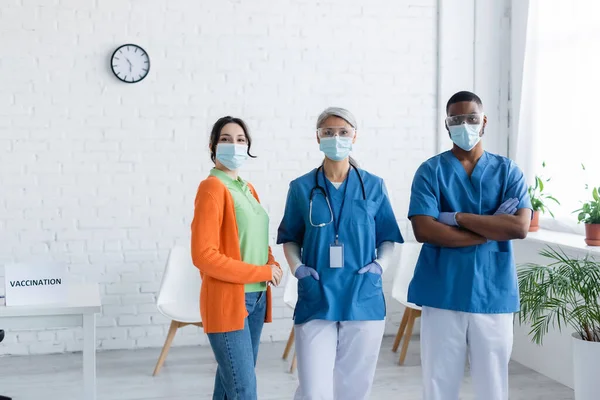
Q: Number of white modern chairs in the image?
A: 3